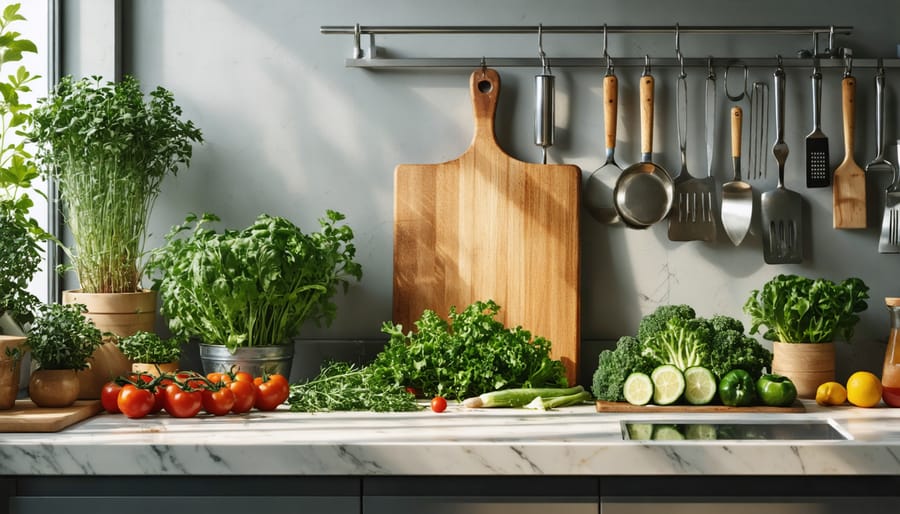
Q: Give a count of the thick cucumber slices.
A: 3